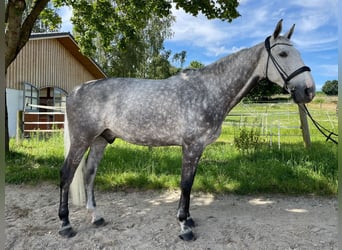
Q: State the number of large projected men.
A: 0